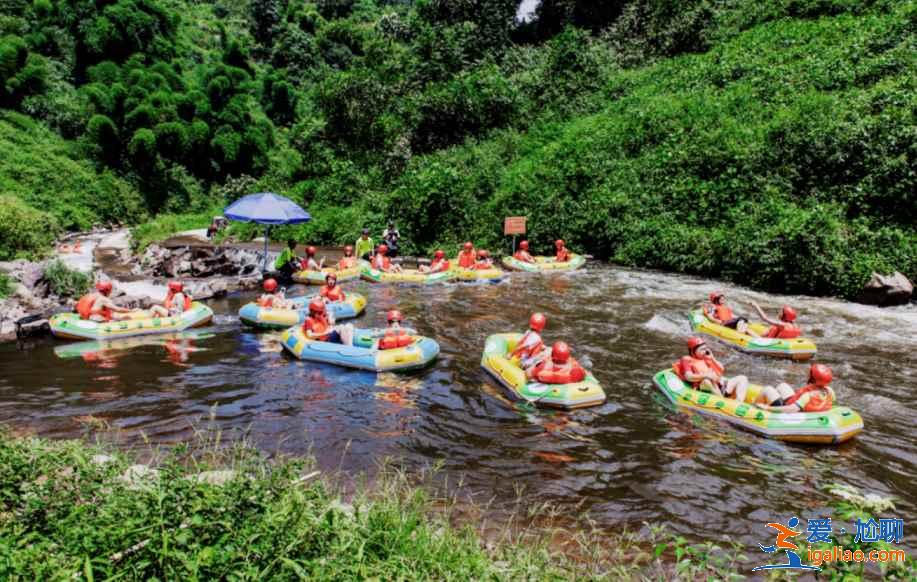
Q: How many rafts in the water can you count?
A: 10